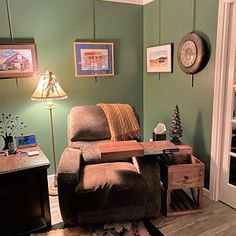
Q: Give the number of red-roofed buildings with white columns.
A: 1